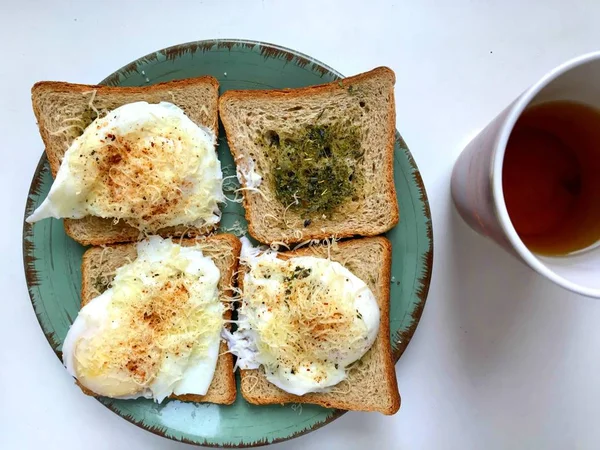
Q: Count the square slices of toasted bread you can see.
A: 4